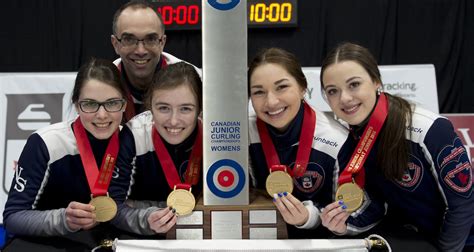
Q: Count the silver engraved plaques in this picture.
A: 5